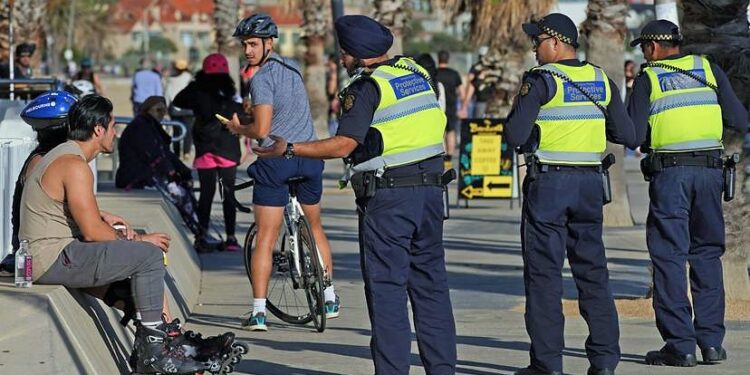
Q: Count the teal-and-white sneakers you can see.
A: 2